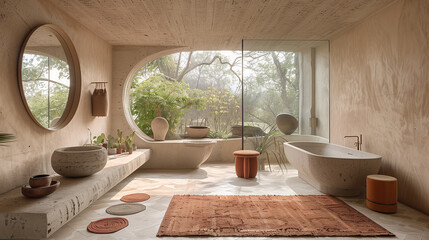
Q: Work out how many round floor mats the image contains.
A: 3